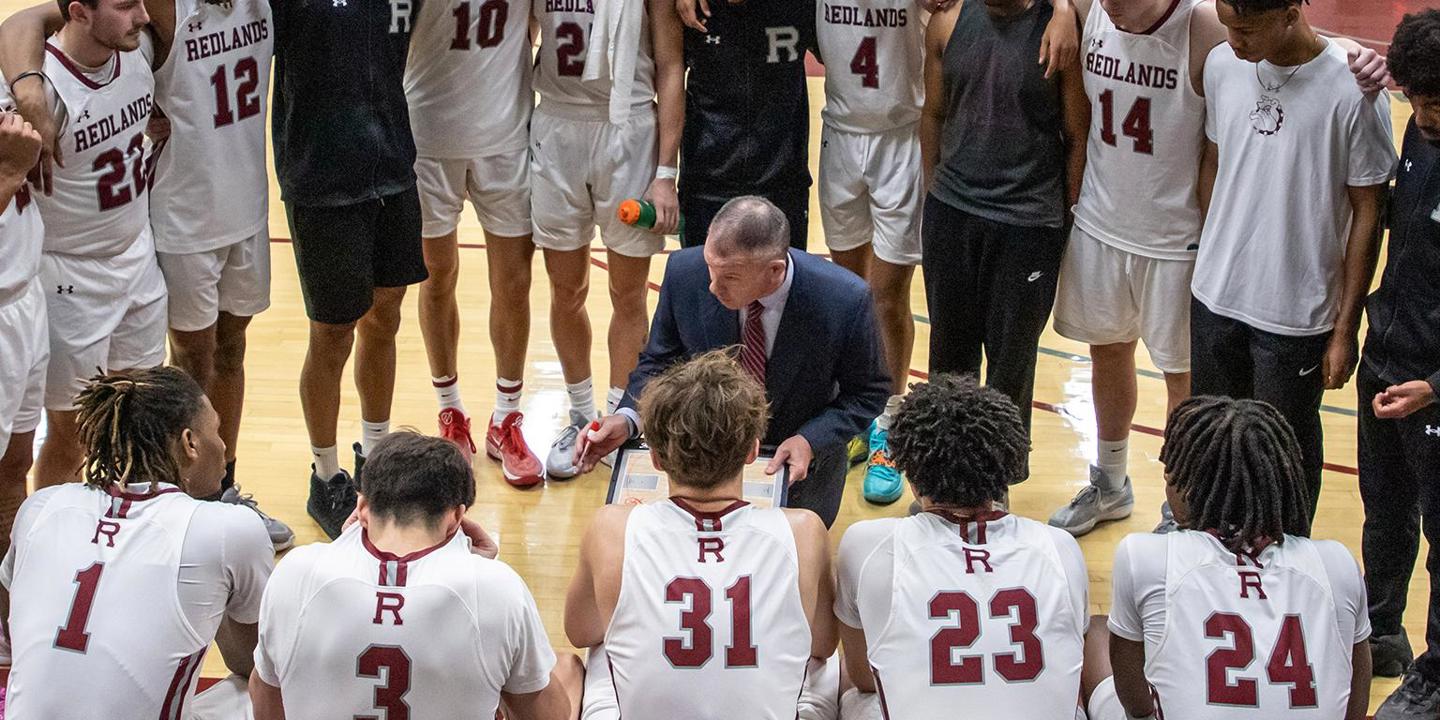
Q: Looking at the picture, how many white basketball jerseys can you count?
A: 12